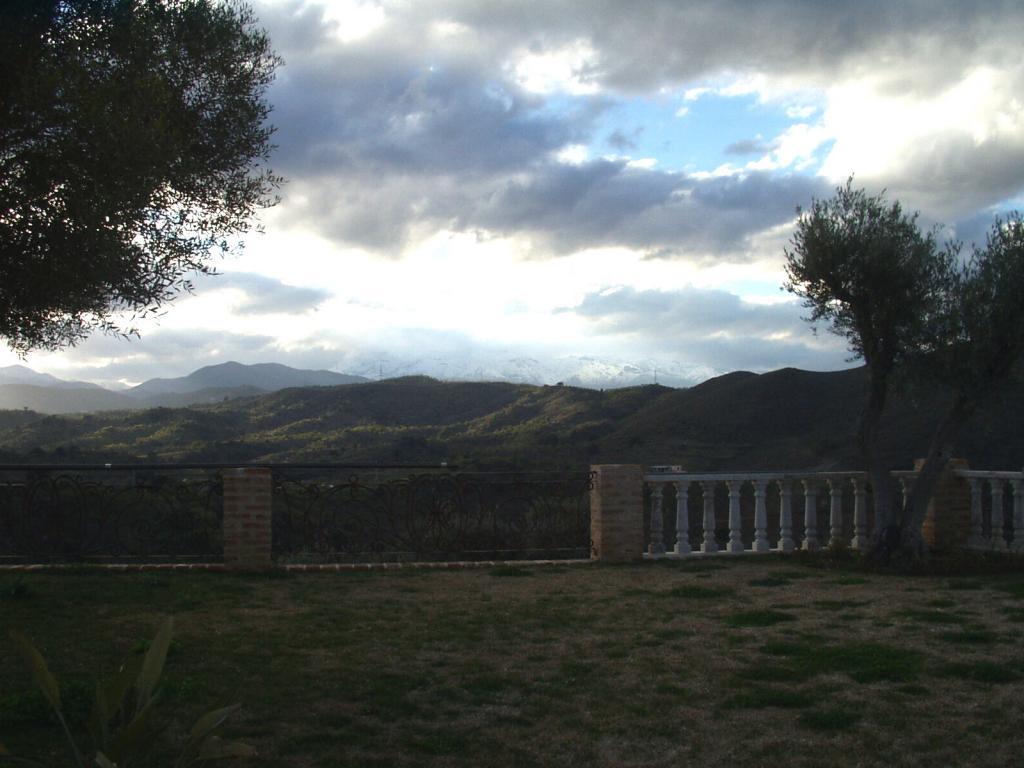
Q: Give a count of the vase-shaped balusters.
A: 13